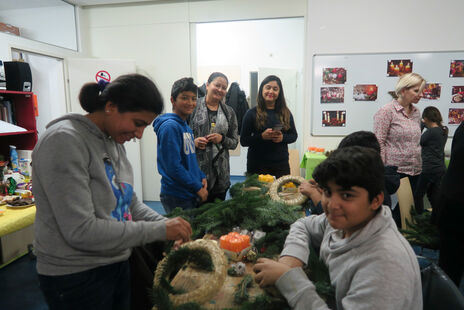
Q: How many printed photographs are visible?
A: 9